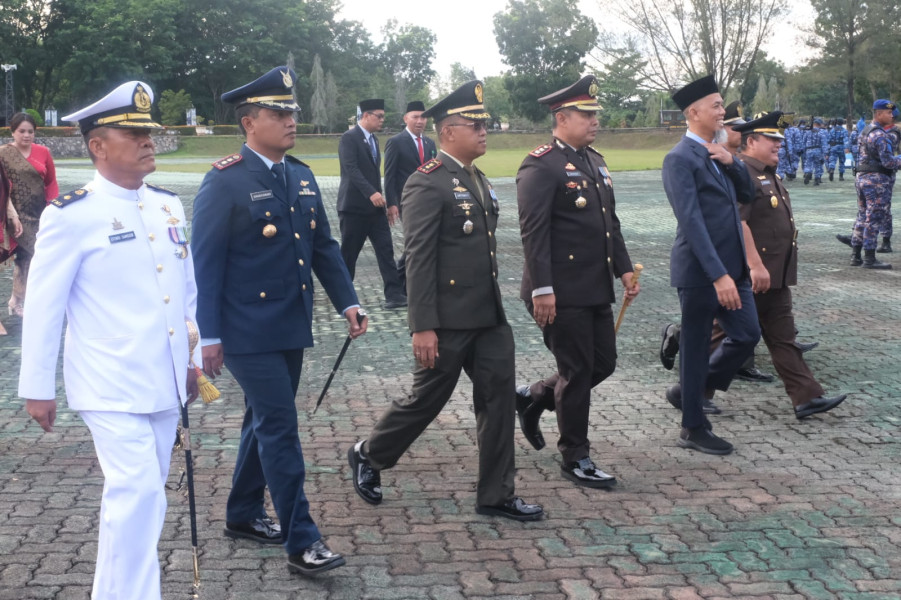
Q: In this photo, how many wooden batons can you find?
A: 1